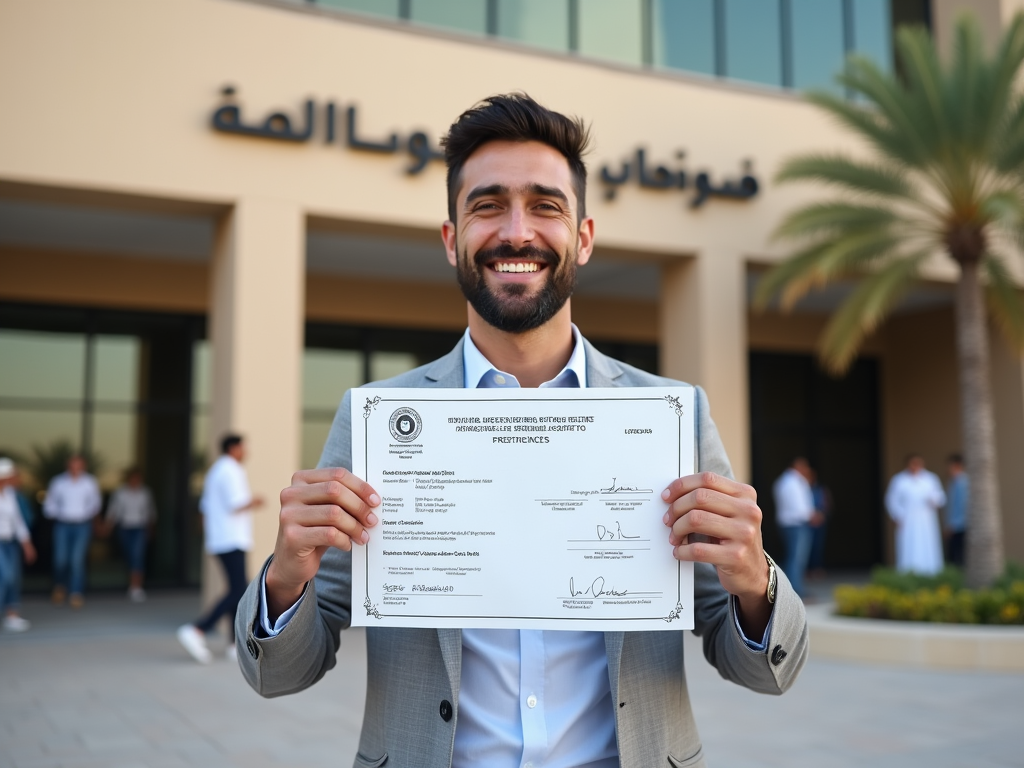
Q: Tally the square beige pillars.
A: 2